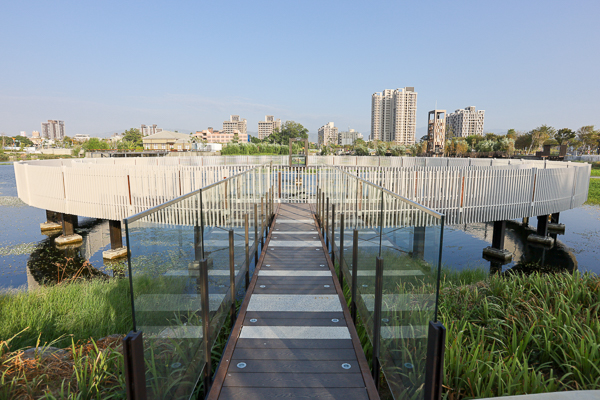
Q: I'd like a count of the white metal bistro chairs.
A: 0